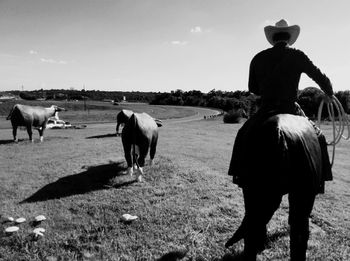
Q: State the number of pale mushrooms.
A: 6